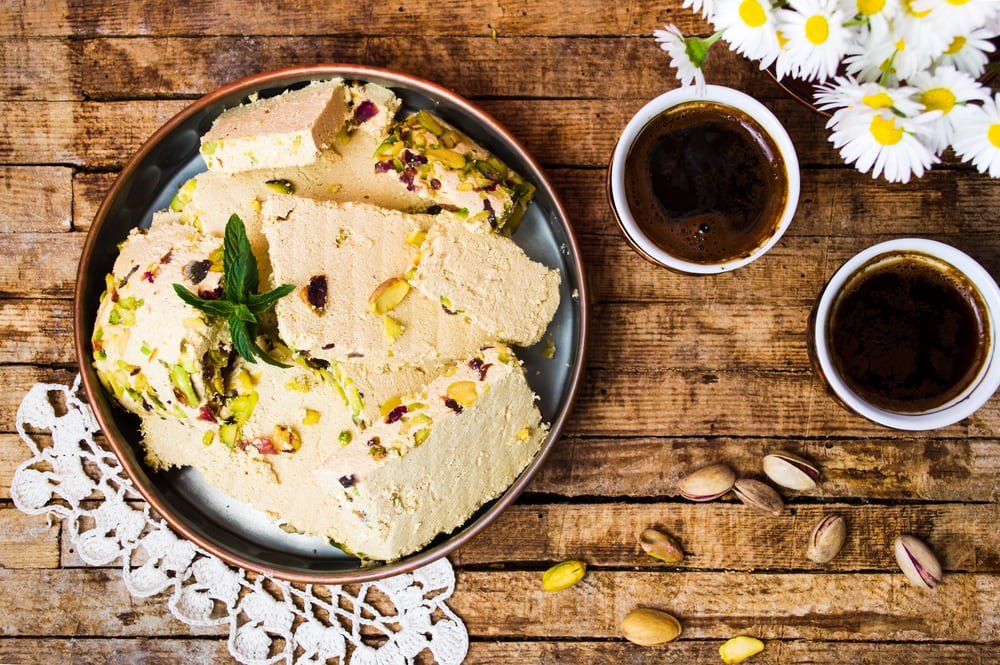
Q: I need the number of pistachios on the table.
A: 9